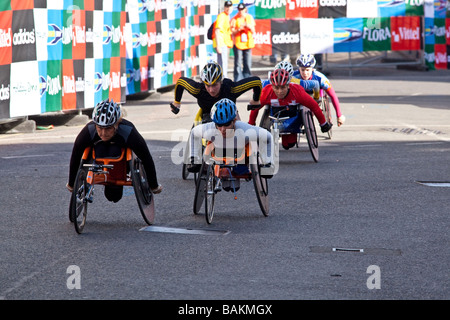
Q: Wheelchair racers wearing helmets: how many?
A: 6